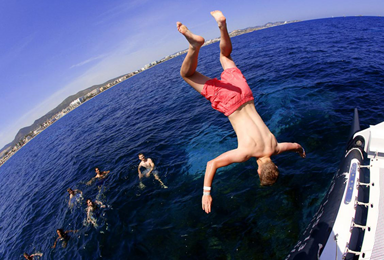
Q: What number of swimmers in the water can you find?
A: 6